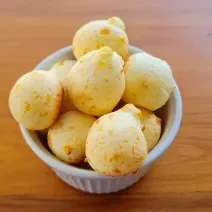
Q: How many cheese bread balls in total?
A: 8